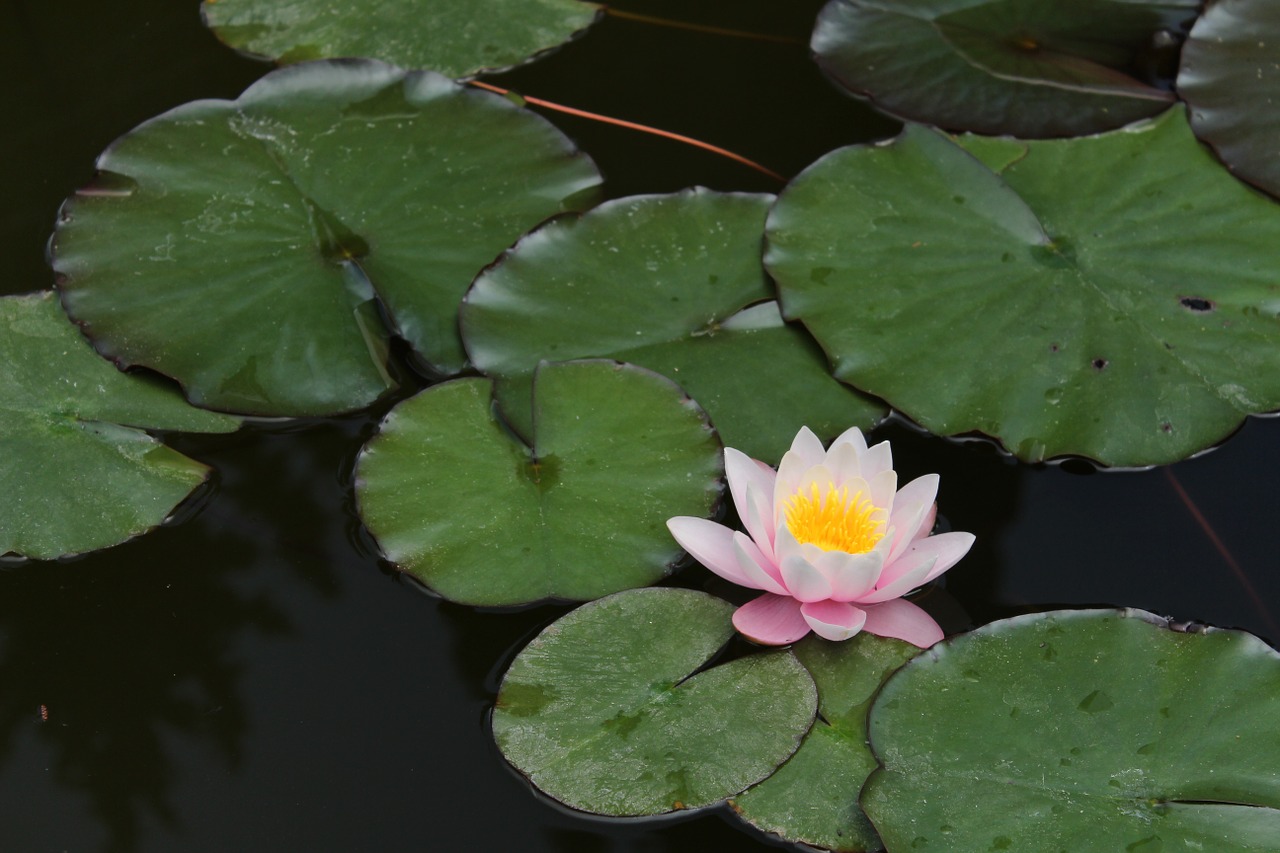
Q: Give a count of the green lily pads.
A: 11